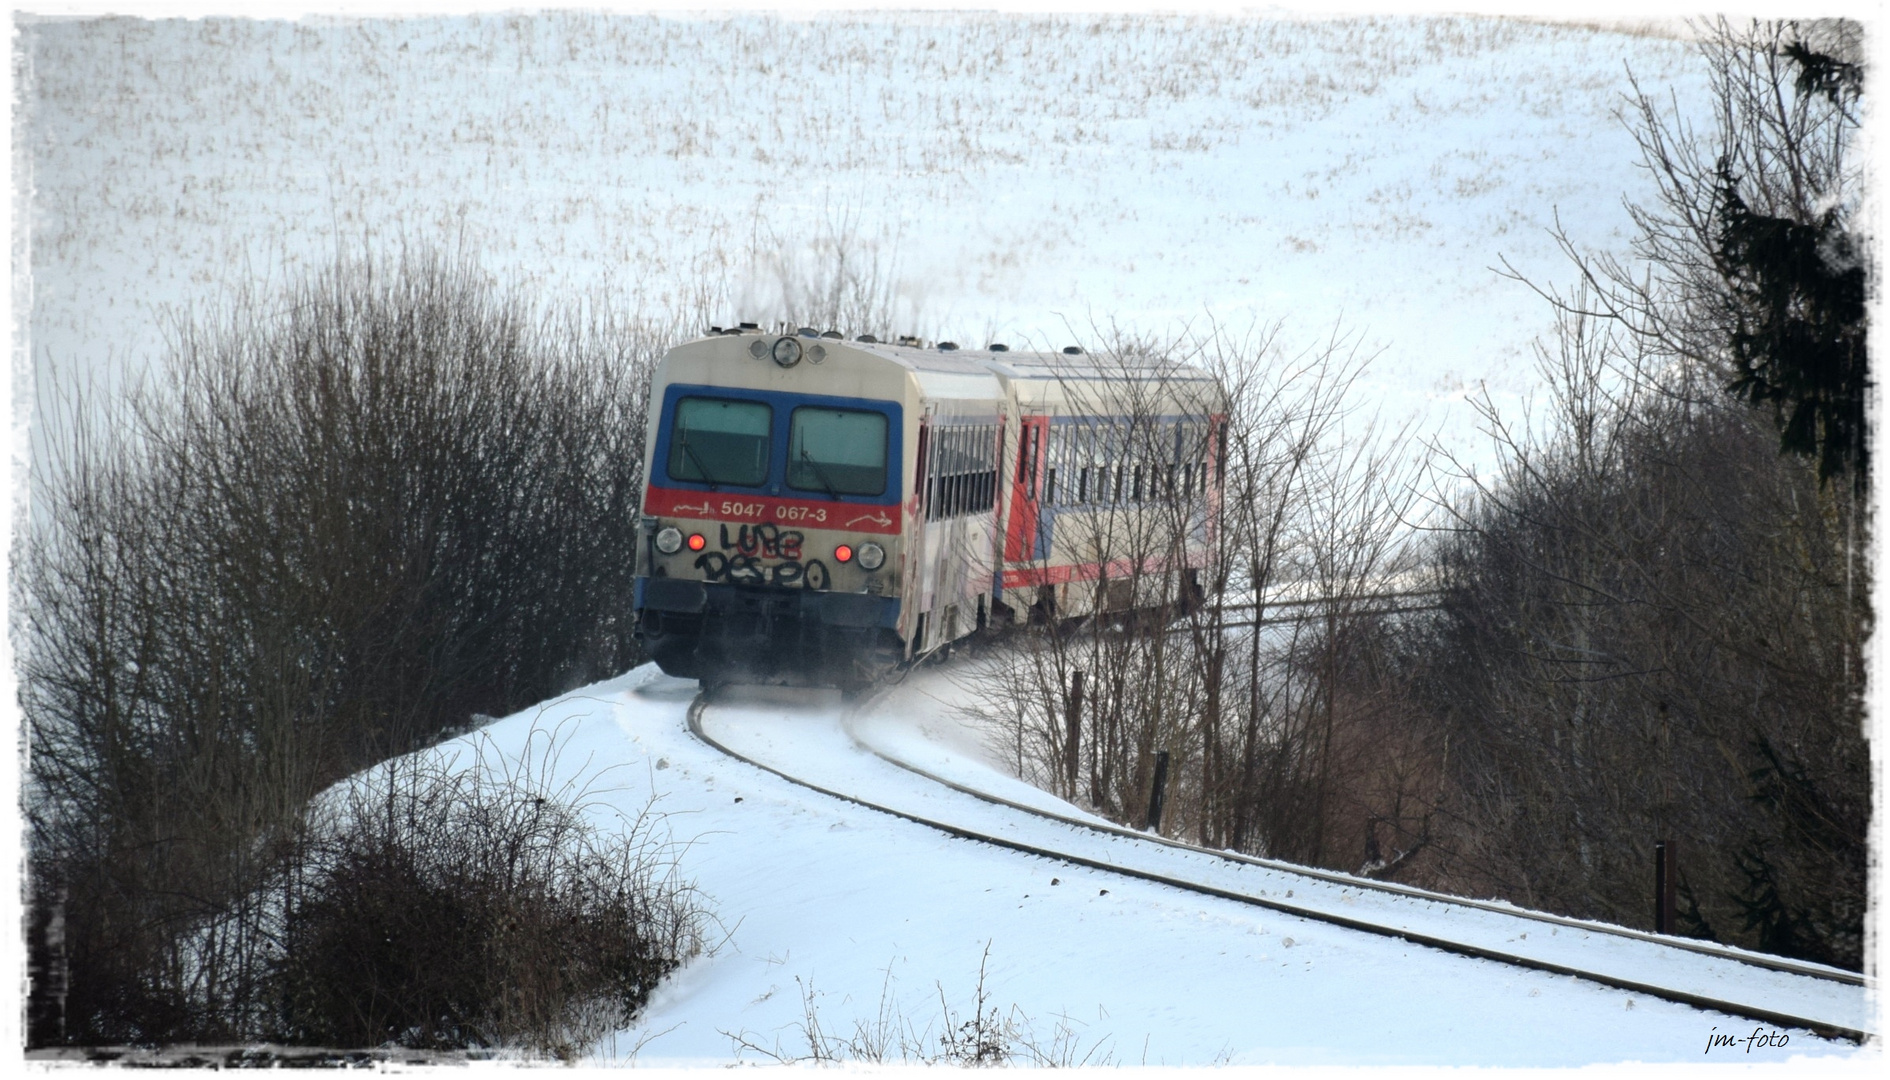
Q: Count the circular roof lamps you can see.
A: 3